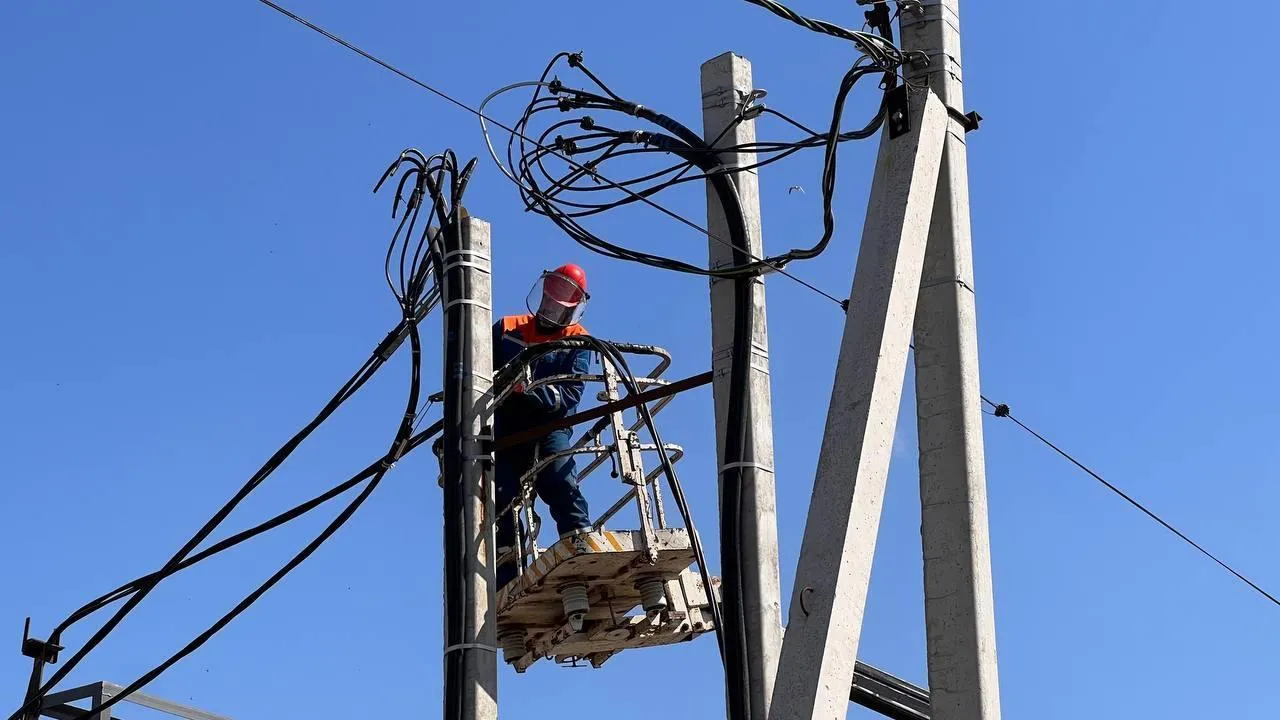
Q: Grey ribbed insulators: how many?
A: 3